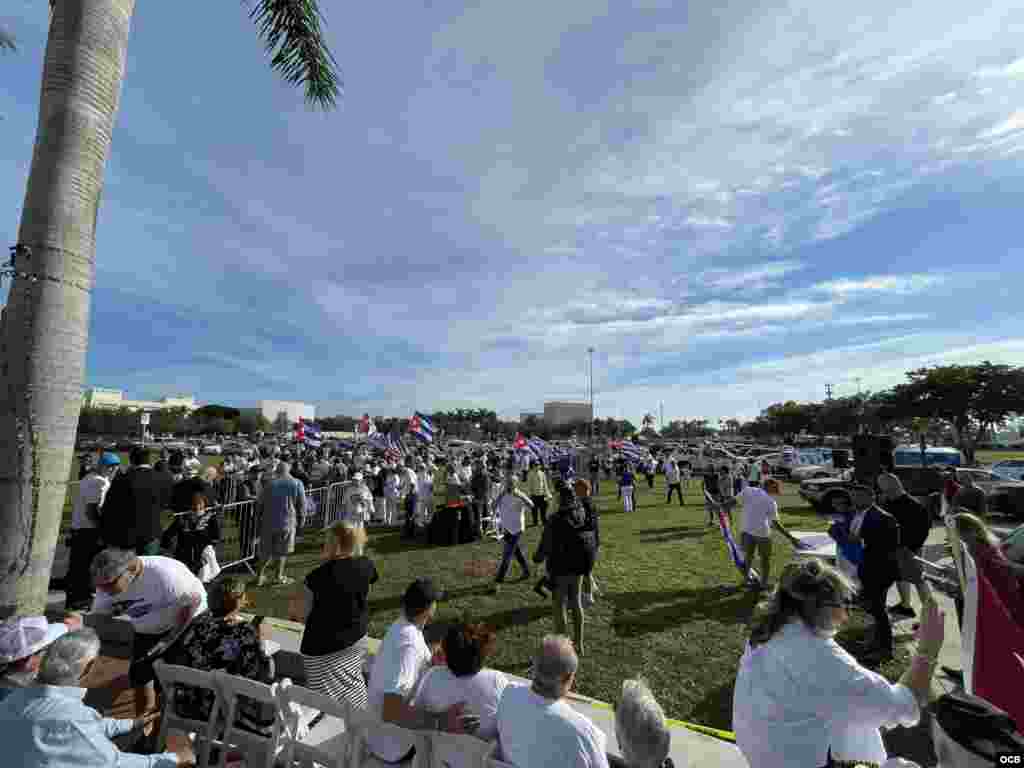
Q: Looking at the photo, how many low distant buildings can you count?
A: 3